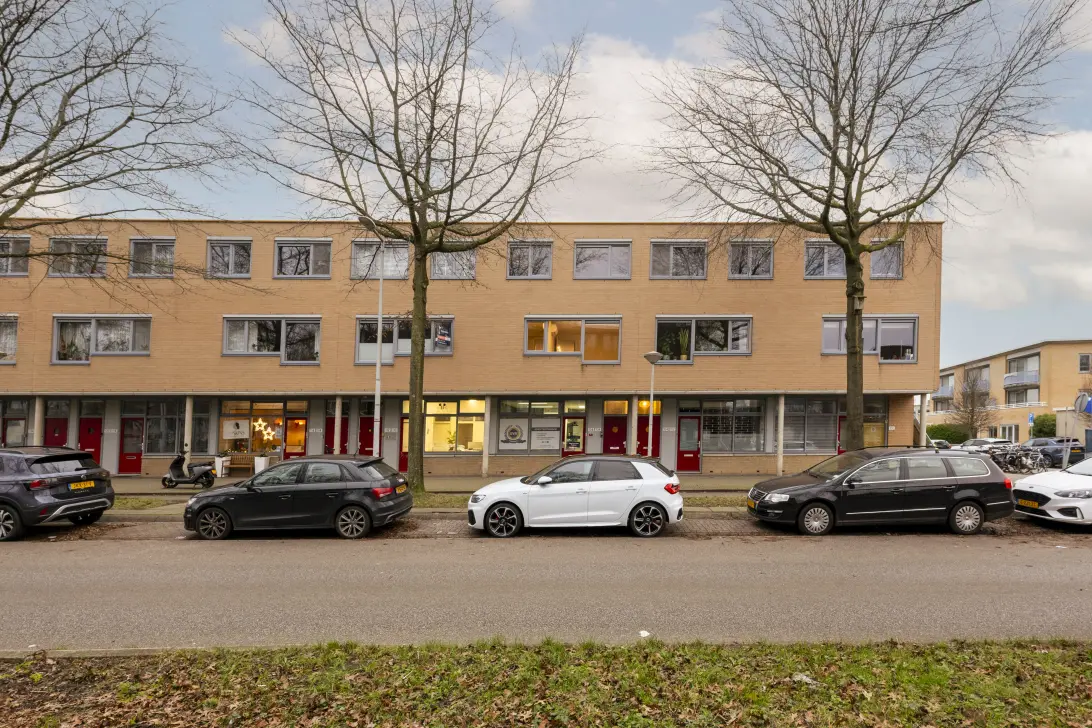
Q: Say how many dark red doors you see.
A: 13